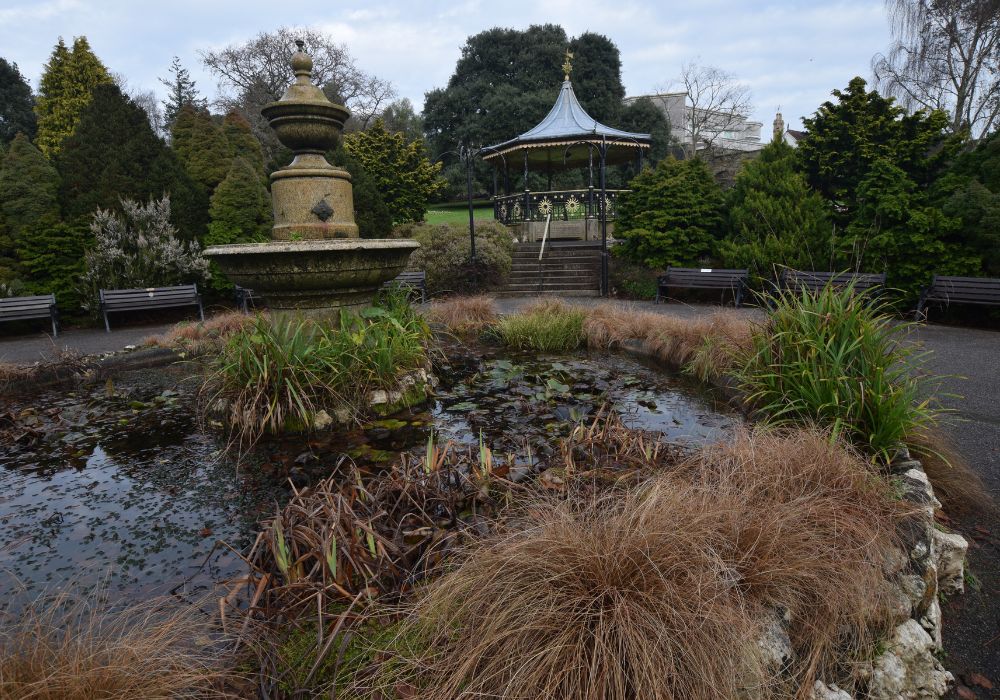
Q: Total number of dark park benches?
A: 7